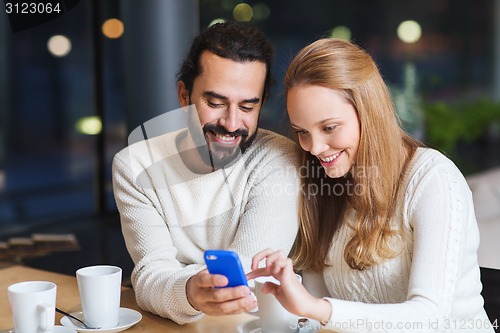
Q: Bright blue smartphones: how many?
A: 1